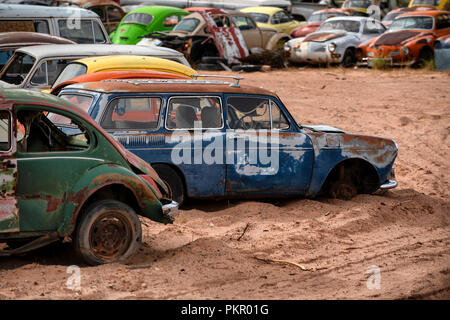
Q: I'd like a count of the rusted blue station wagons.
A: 1